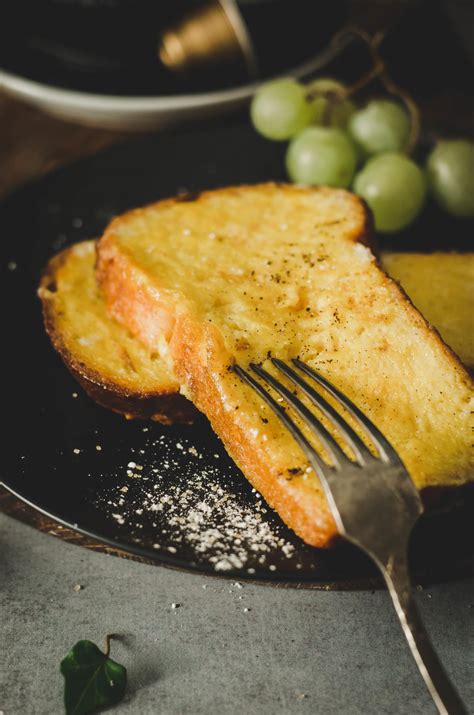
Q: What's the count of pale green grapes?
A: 6